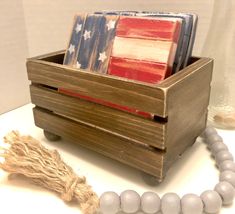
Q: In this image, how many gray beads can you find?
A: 13